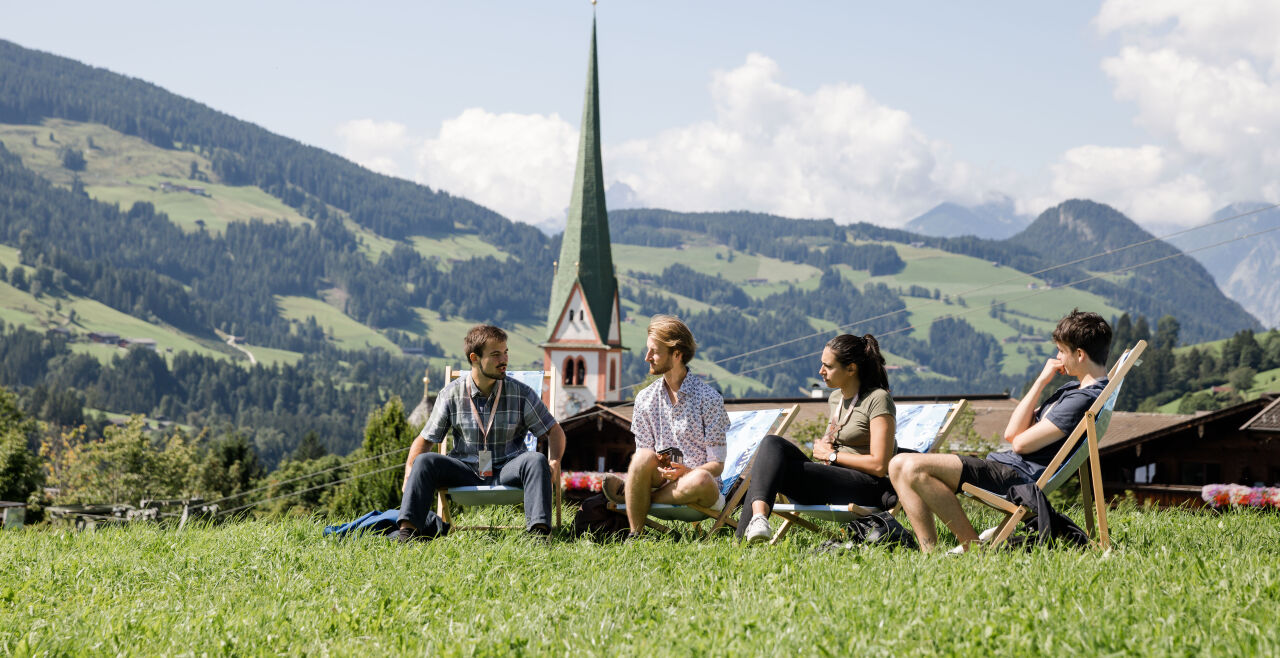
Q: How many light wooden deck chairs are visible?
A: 4